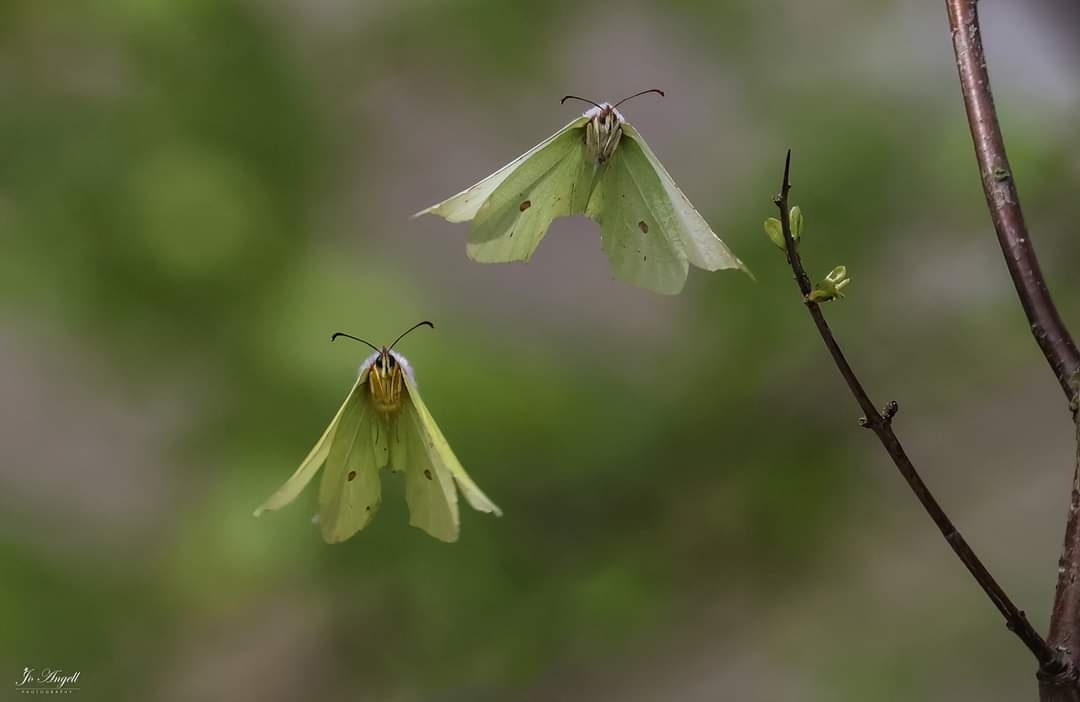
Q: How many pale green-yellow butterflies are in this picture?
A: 2